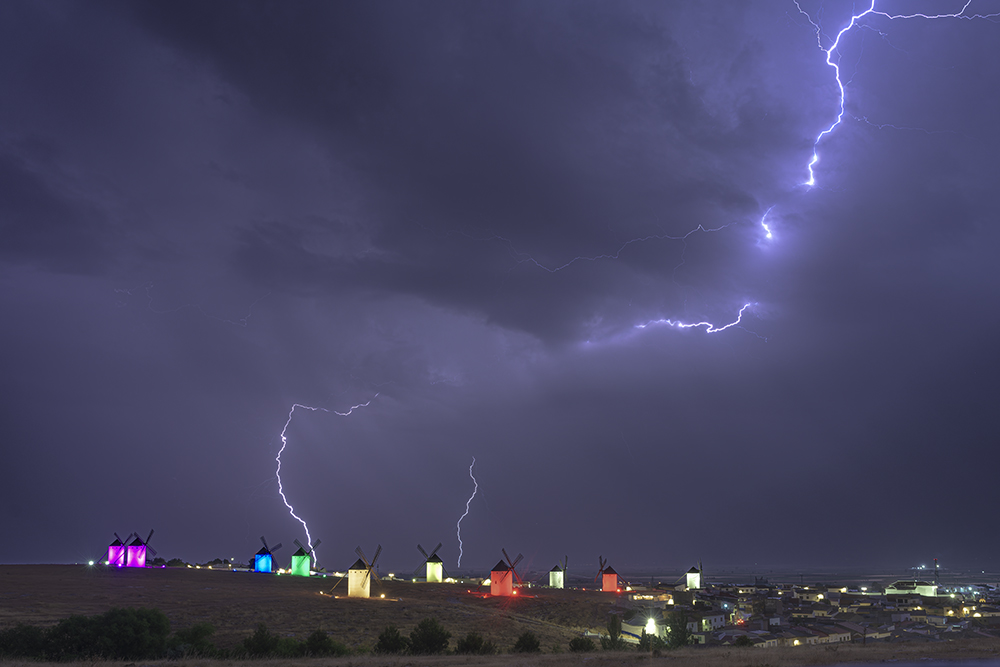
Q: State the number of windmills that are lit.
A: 10